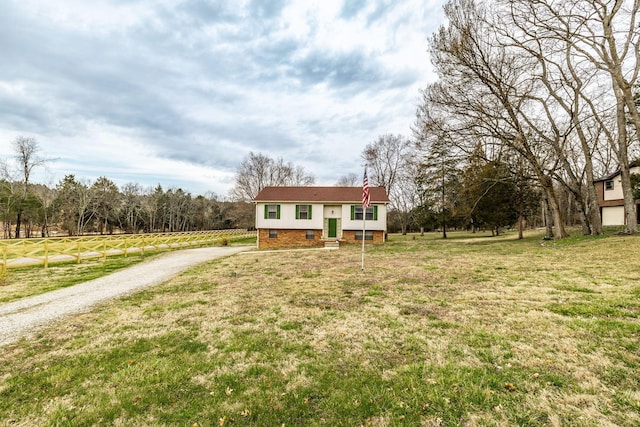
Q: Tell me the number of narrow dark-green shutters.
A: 6